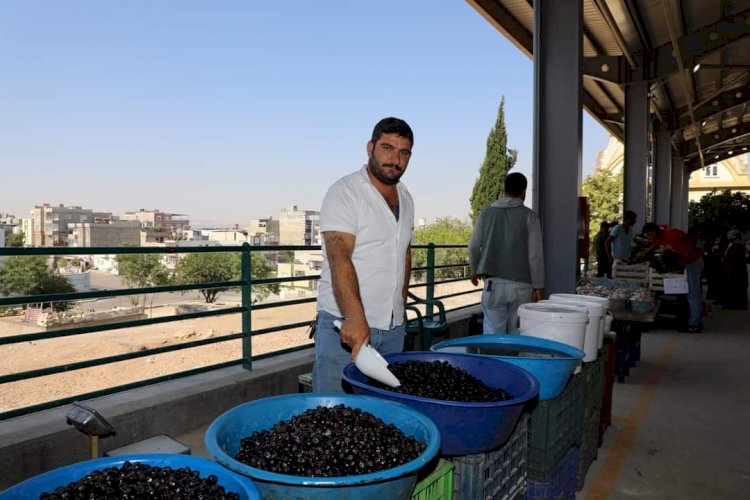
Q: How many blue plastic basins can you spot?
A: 4